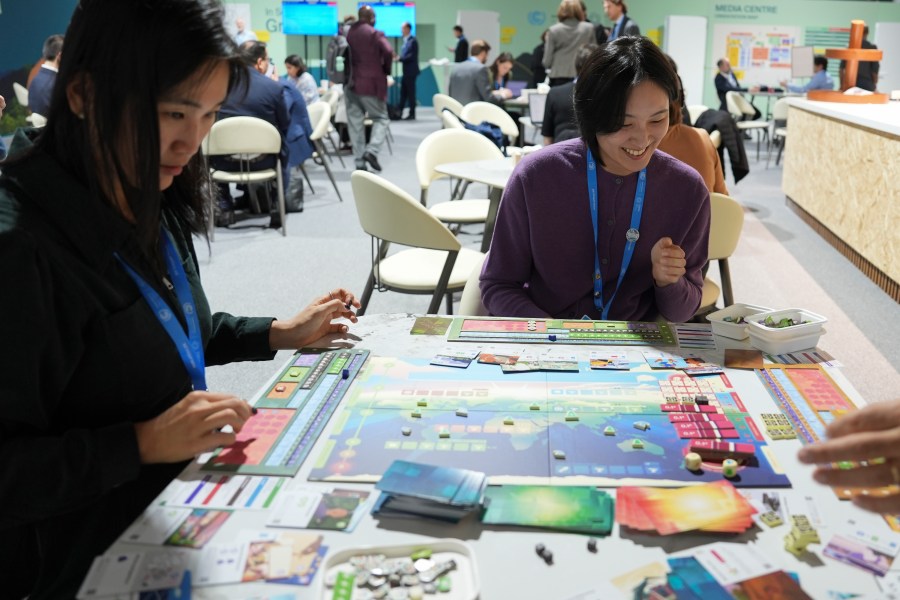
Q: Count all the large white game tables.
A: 1